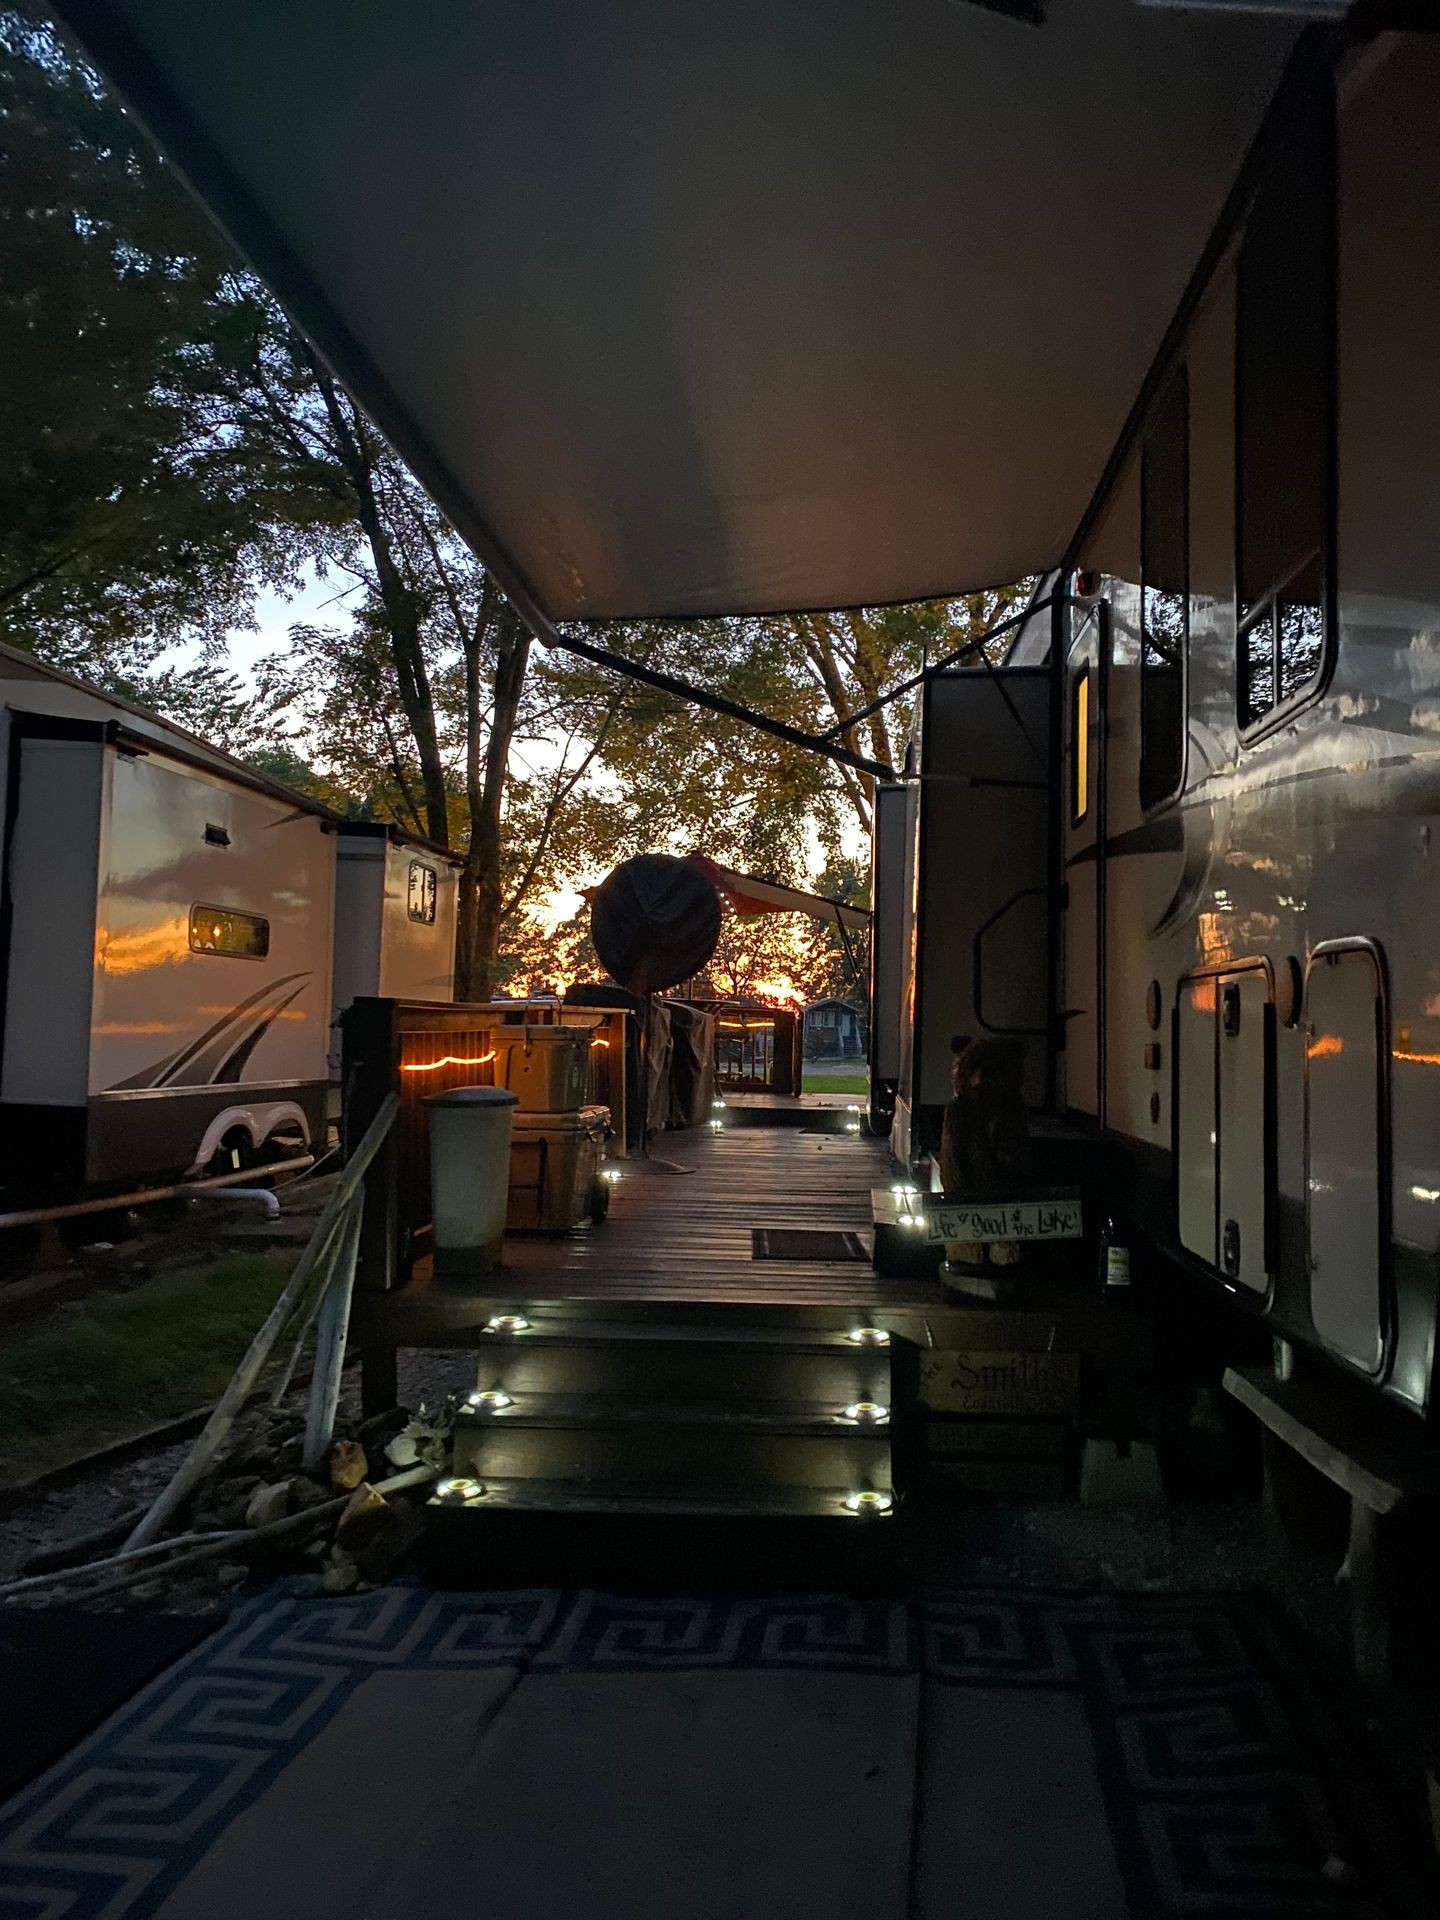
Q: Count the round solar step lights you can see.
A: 13